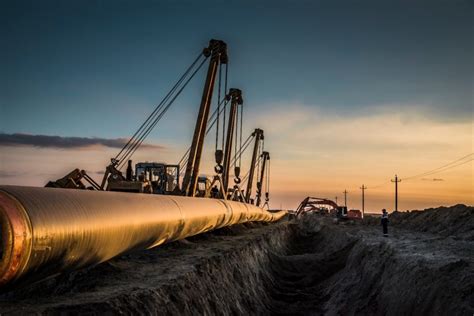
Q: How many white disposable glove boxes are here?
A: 0